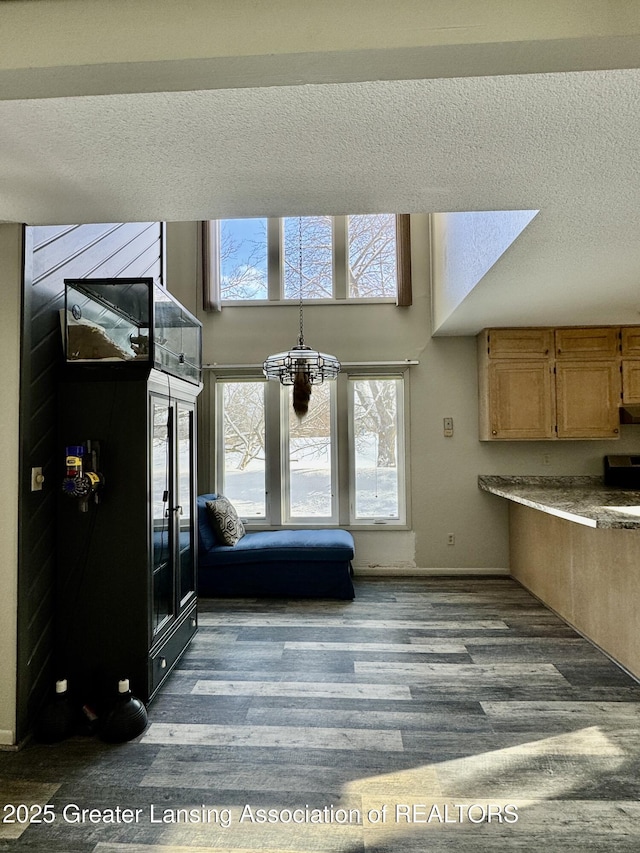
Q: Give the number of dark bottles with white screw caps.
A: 2